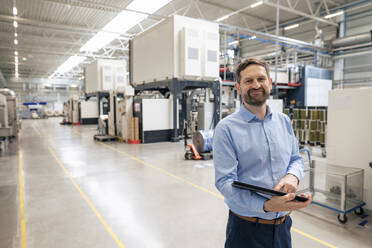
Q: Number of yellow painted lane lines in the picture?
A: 3